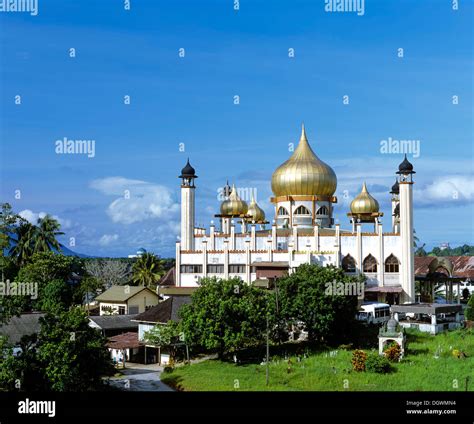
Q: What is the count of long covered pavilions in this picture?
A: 1